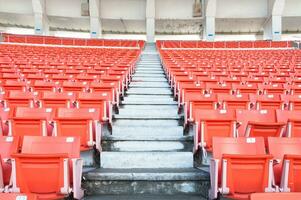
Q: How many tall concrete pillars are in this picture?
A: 5